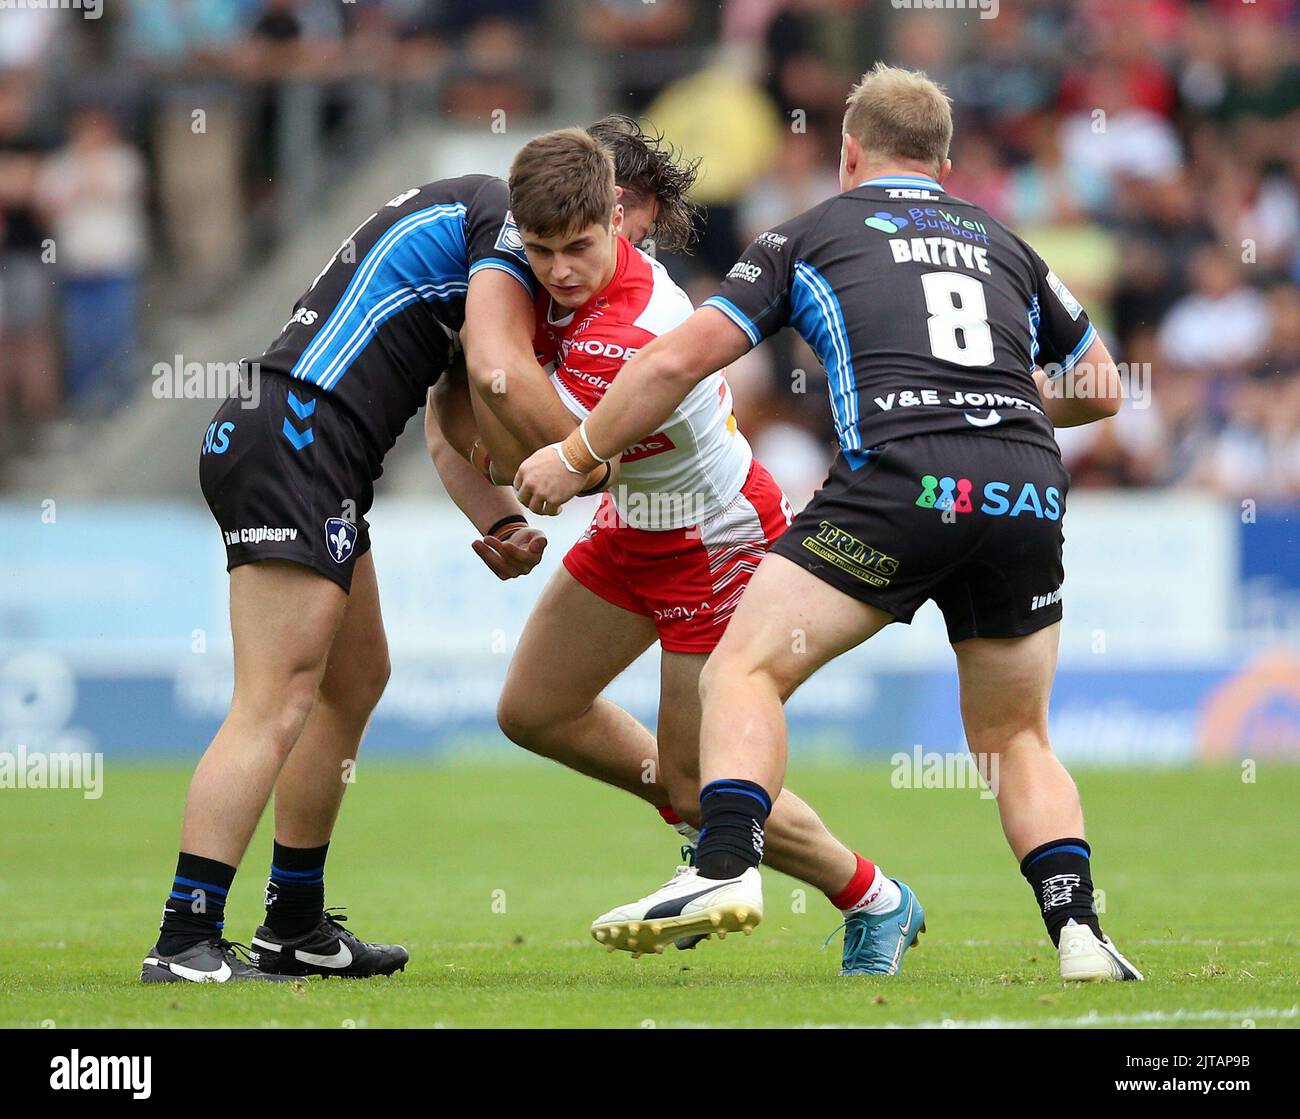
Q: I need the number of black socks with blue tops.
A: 4